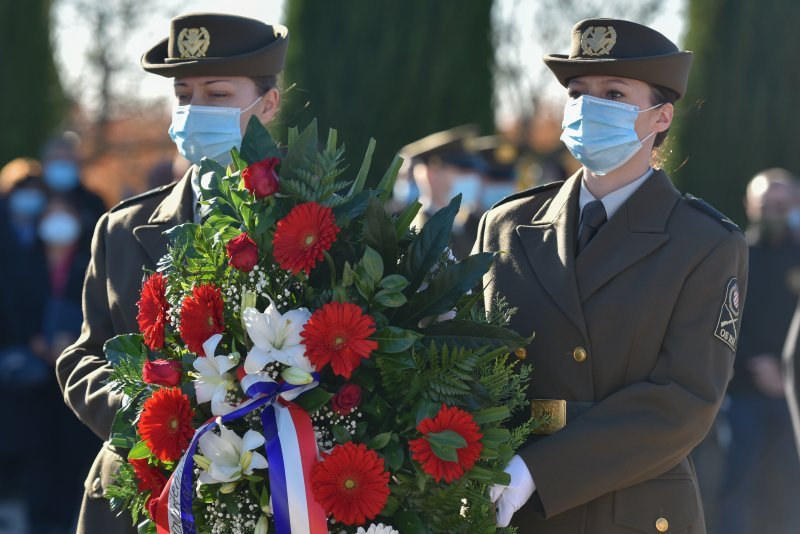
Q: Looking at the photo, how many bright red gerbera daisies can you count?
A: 8